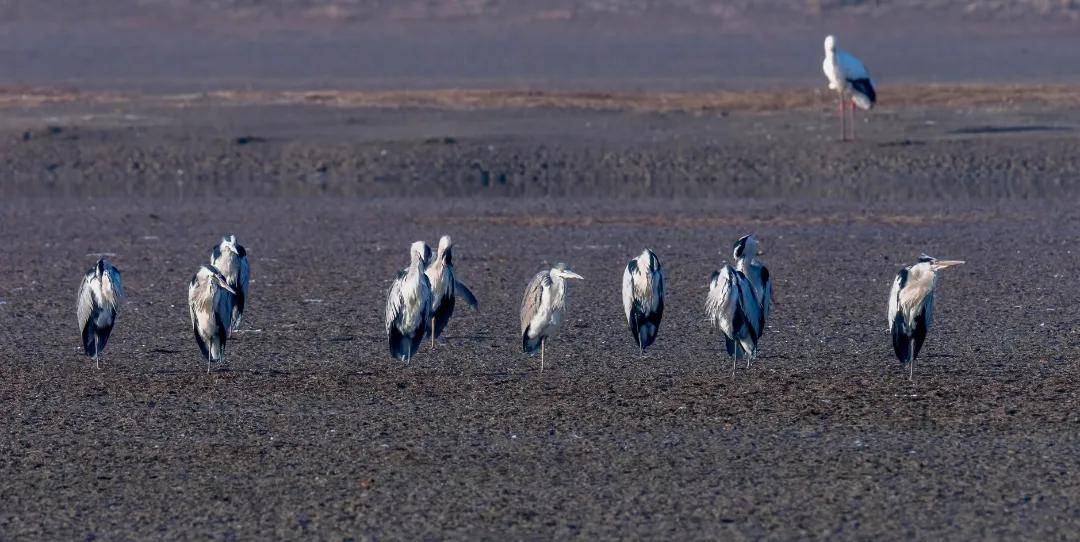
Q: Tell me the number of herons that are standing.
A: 10